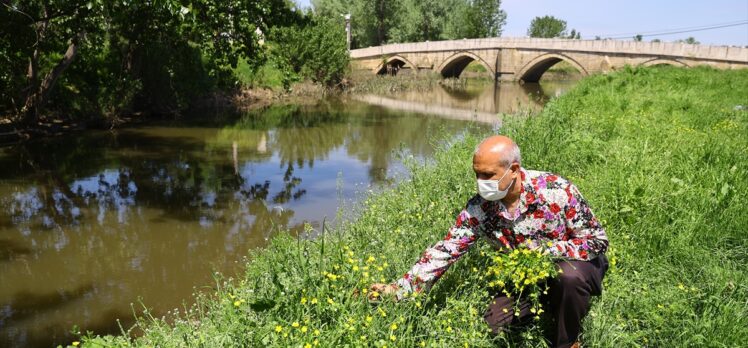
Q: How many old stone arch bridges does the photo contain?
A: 1